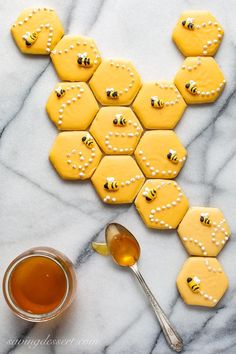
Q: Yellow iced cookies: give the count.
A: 14